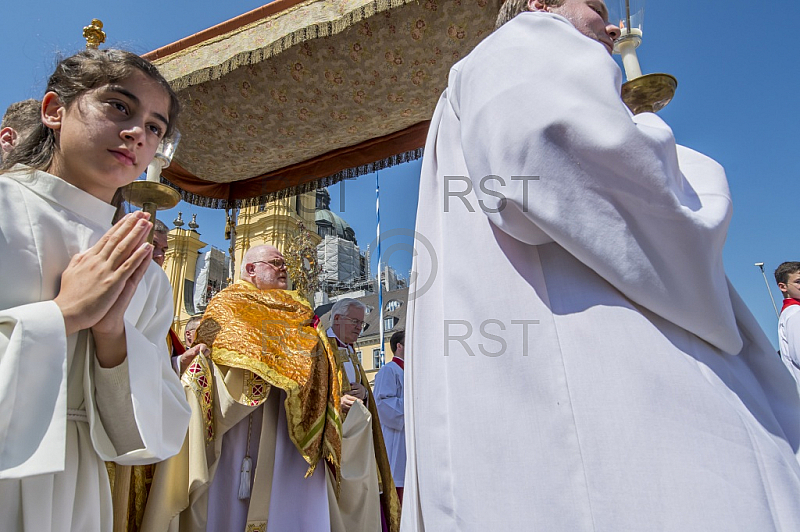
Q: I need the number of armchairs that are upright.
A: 0